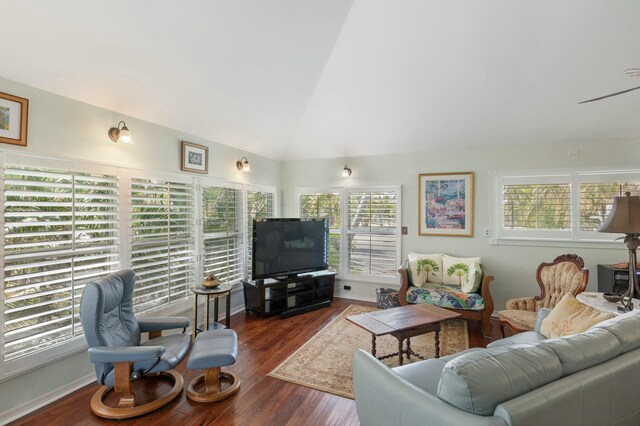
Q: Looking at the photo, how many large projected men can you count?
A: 0